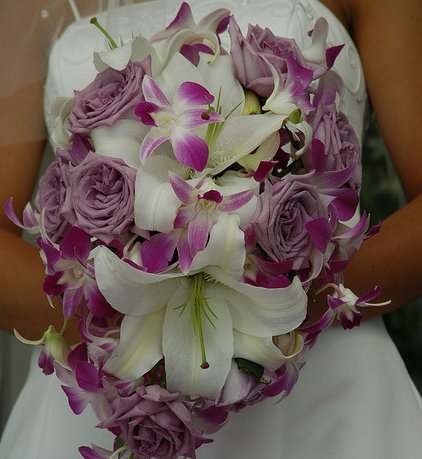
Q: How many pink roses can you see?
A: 7